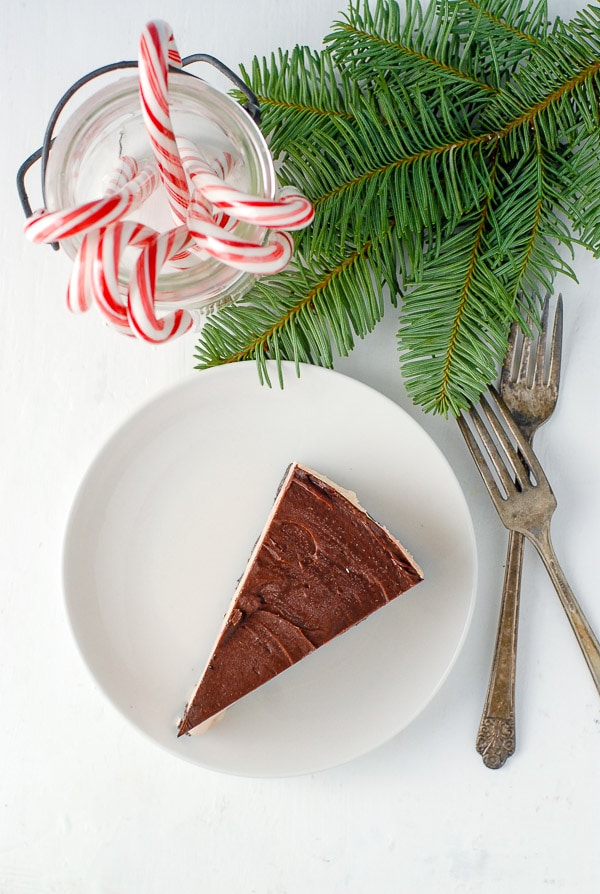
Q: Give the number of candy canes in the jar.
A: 7